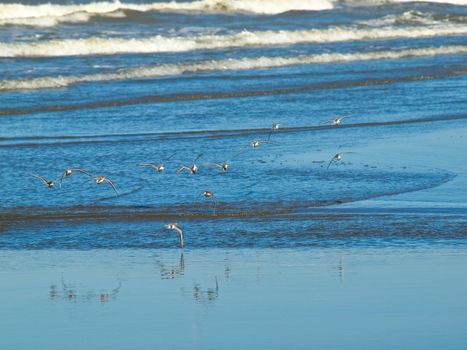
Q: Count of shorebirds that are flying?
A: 12